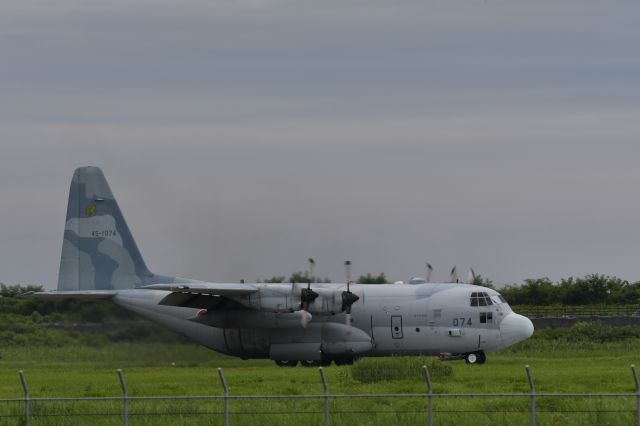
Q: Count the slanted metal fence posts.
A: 7